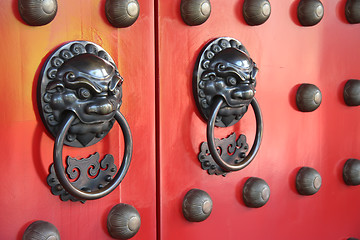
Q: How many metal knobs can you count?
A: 14